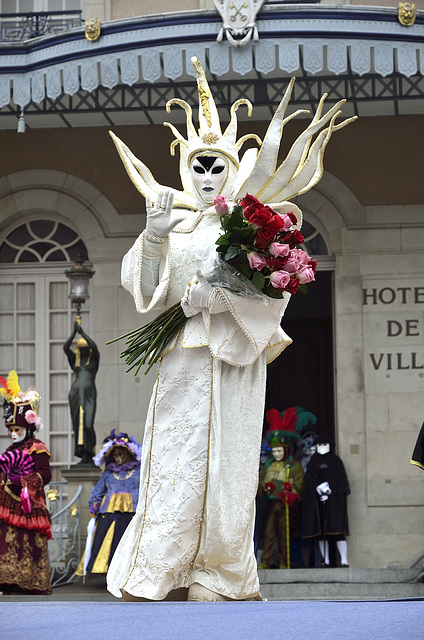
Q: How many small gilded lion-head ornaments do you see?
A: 2